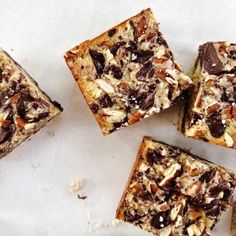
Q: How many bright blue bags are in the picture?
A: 0